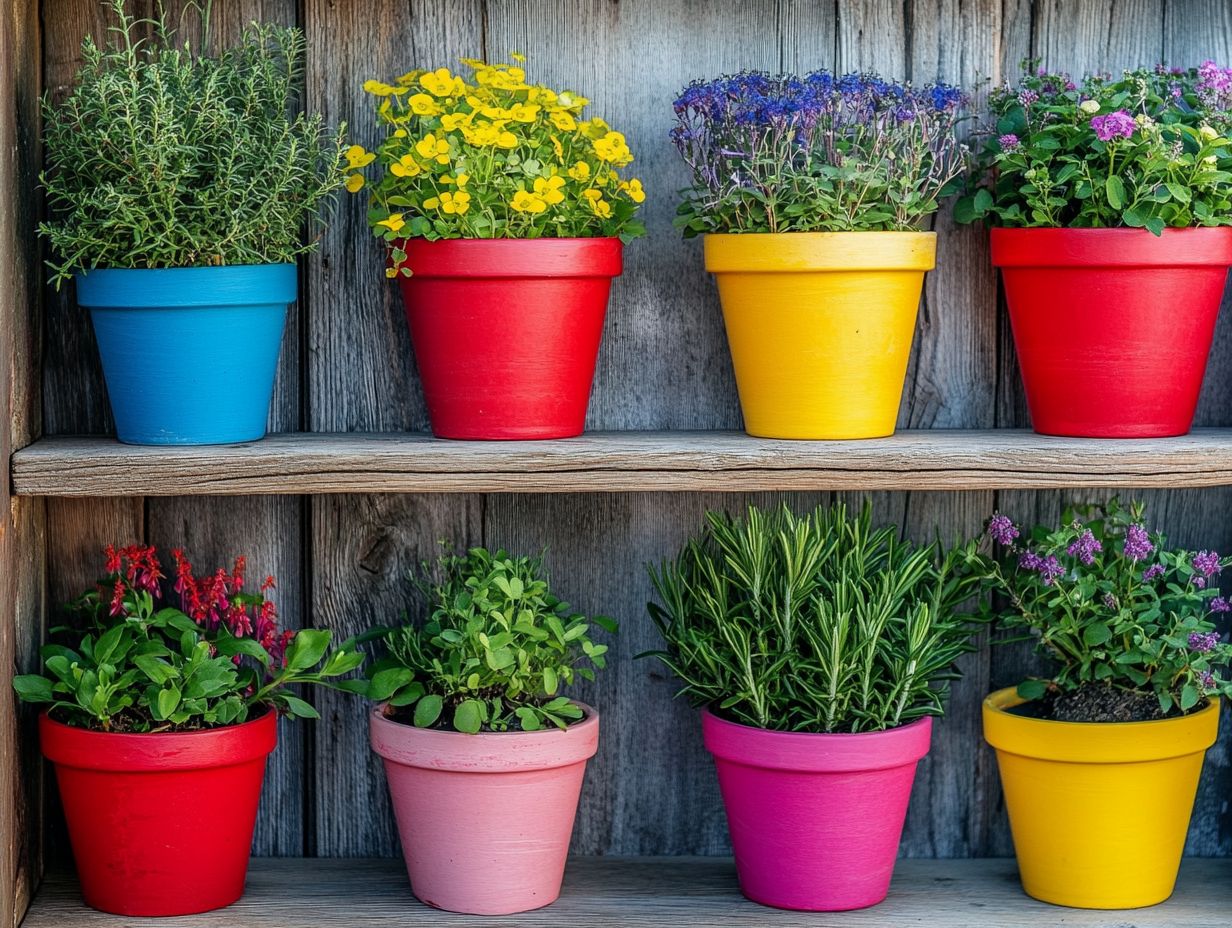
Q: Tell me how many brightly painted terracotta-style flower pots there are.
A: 8